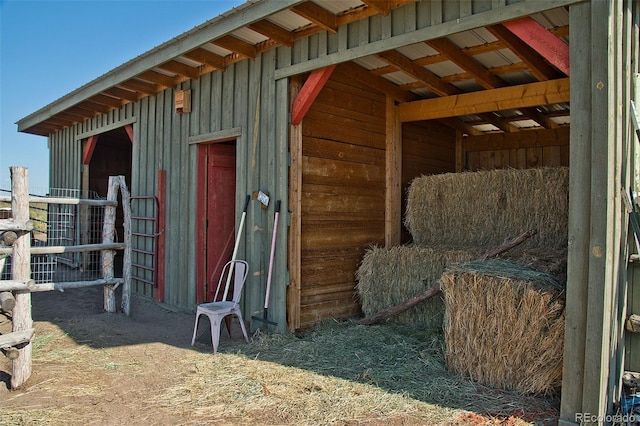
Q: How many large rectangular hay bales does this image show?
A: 3